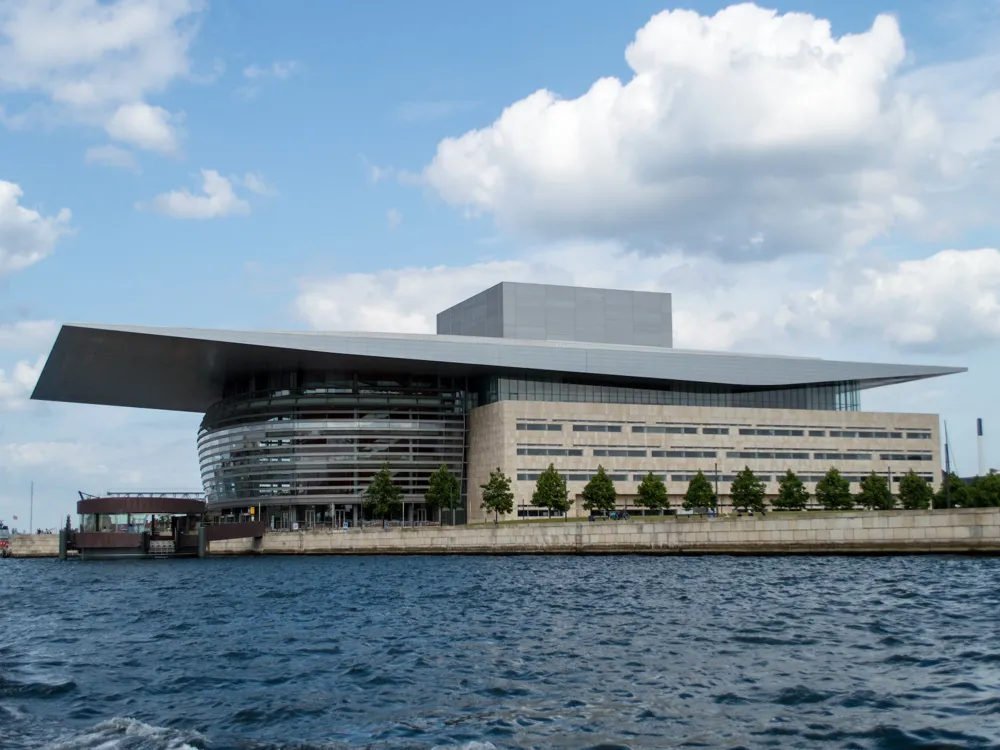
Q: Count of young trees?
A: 14